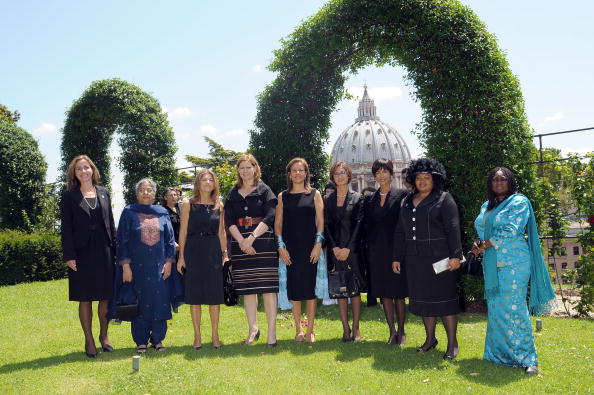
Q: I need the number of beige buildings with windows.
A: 1